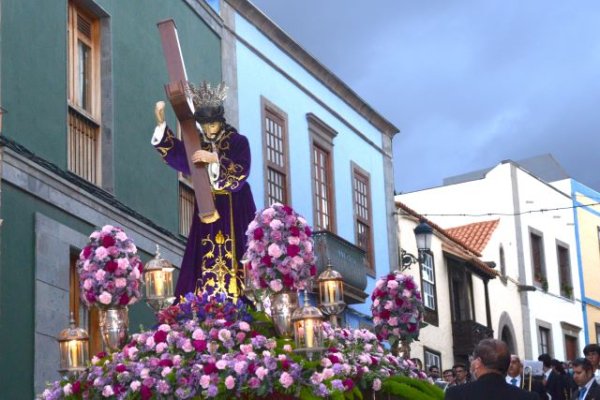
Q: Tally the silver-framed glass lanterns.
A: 4